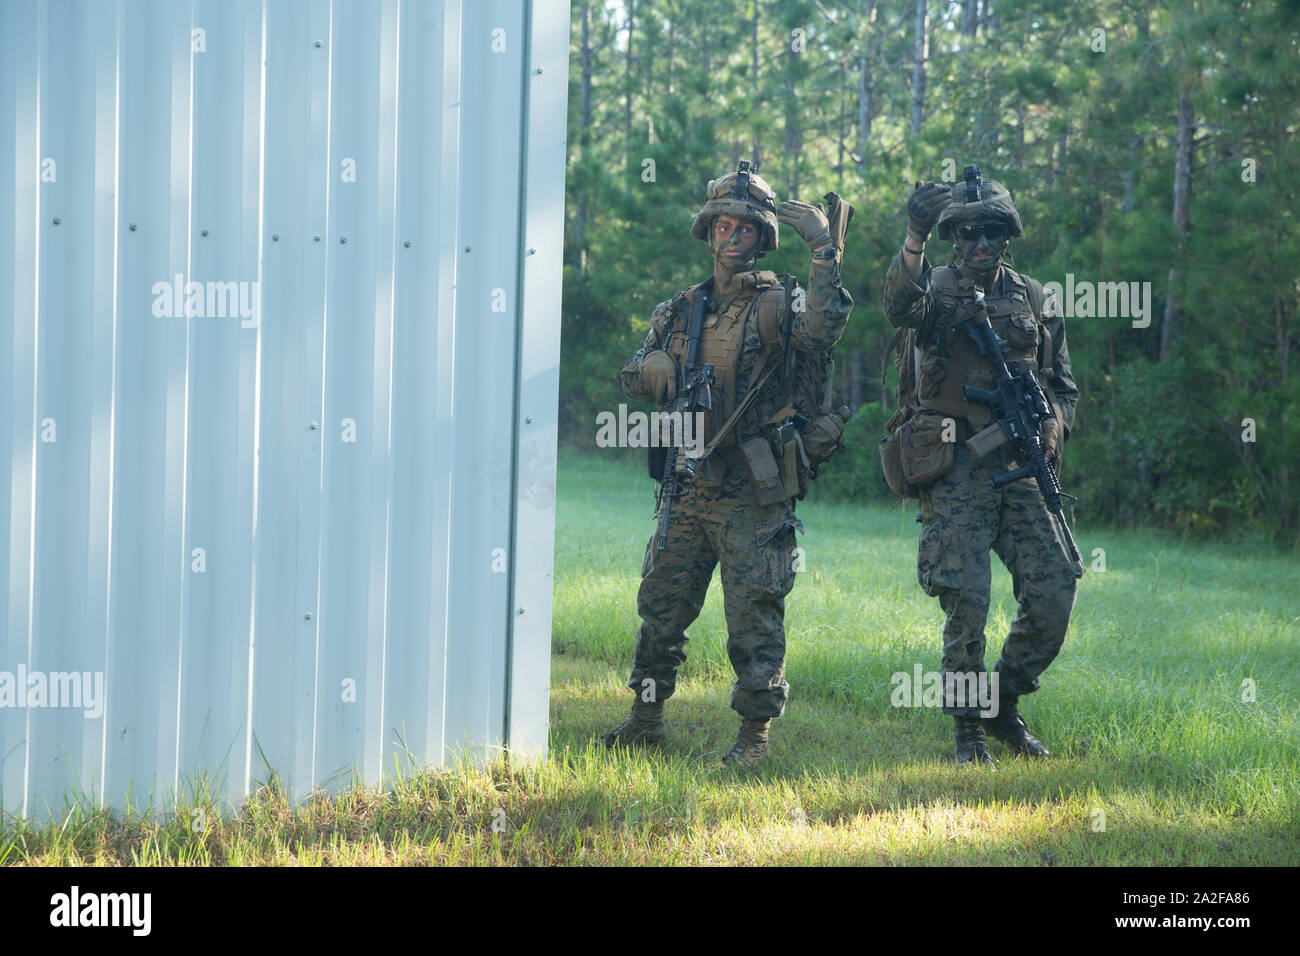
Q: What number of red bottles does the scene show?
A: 0